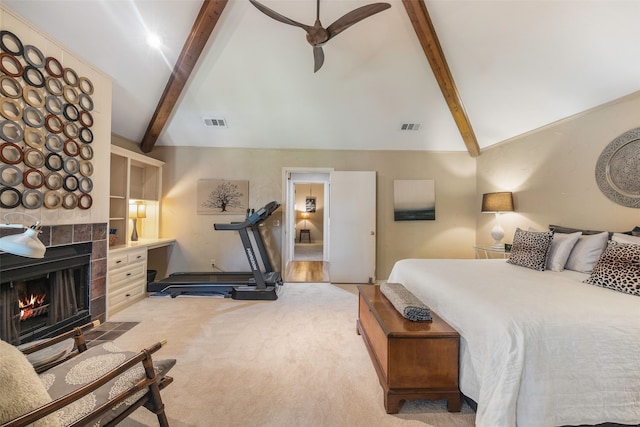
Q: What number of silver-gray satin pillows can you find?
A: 2